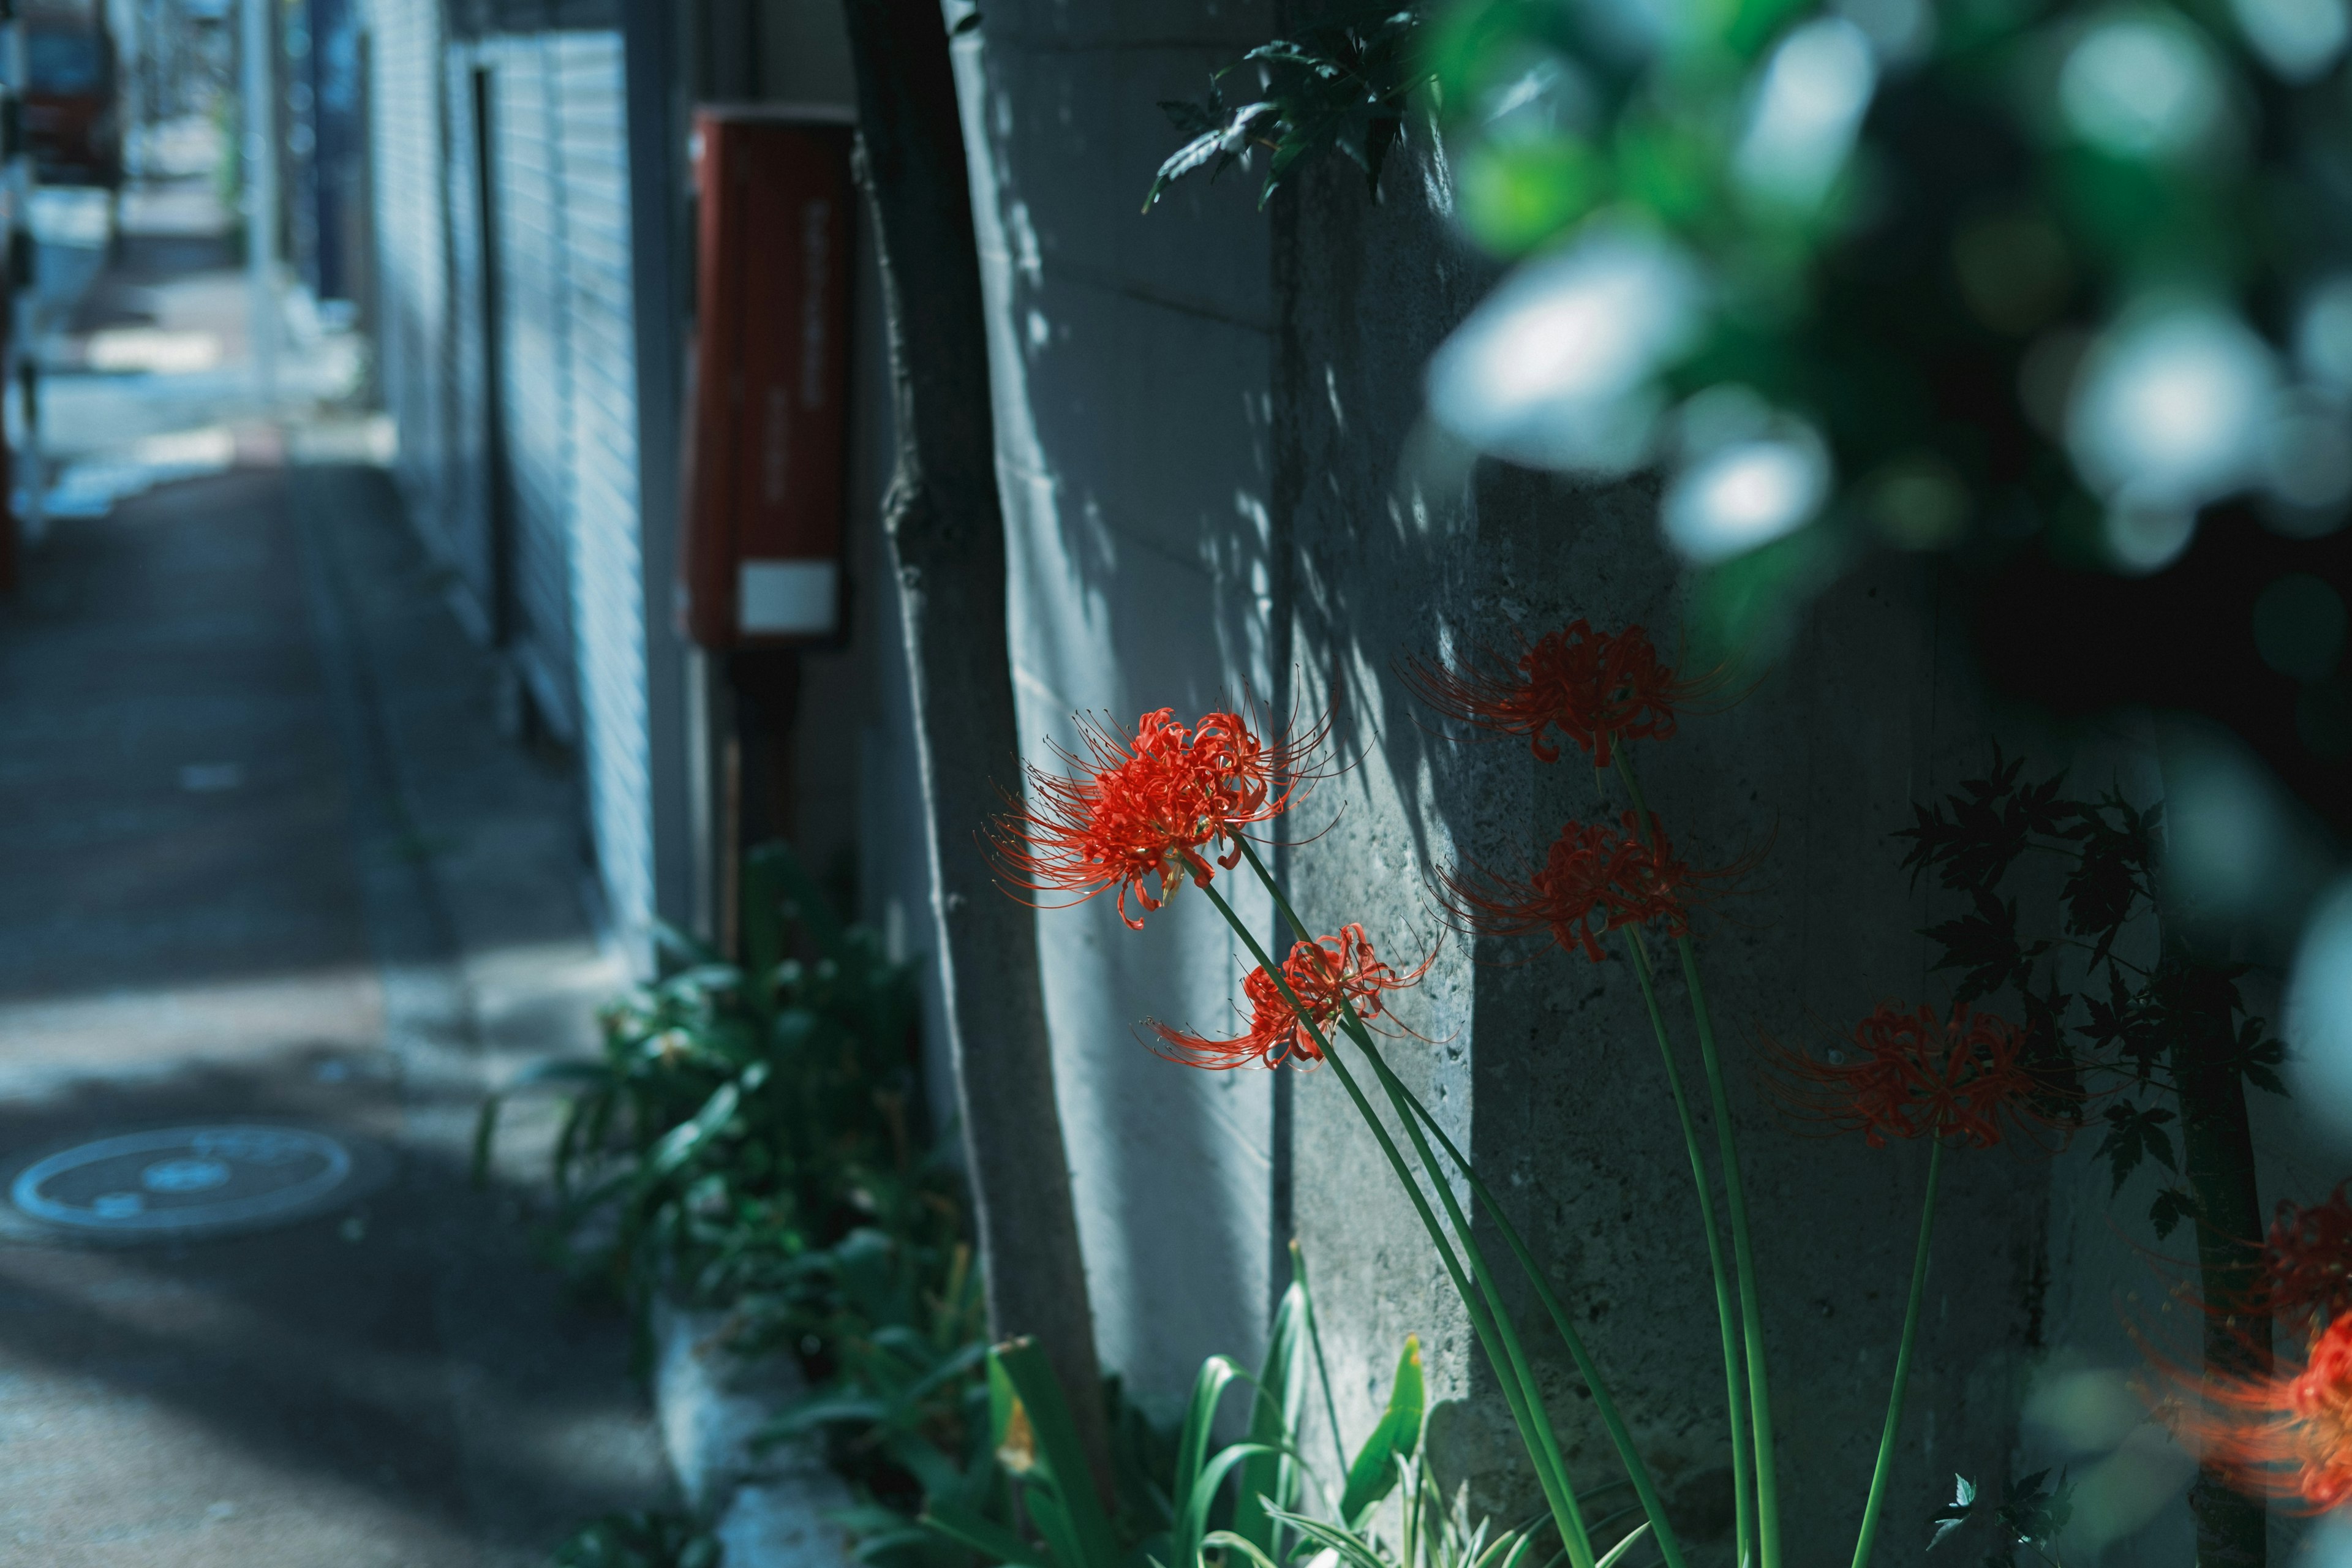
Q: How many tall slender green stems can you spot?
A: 6